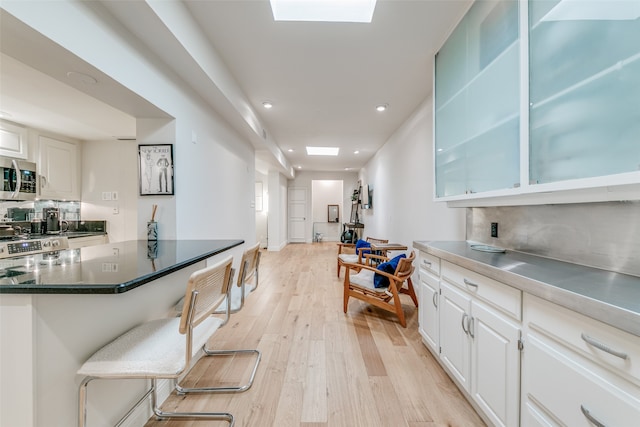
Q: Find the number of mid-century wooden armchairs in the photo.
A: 2